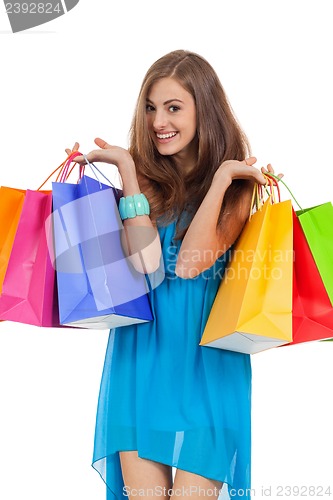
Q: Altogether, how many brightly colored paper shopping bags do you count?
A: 6